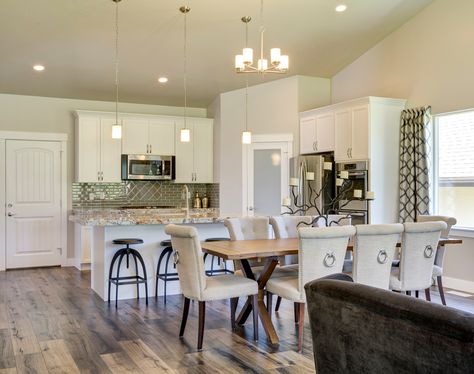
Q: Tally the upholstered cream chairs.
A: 8